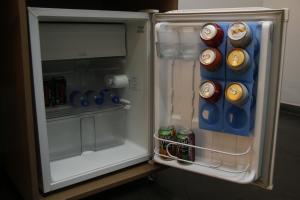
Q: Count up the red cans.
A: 3